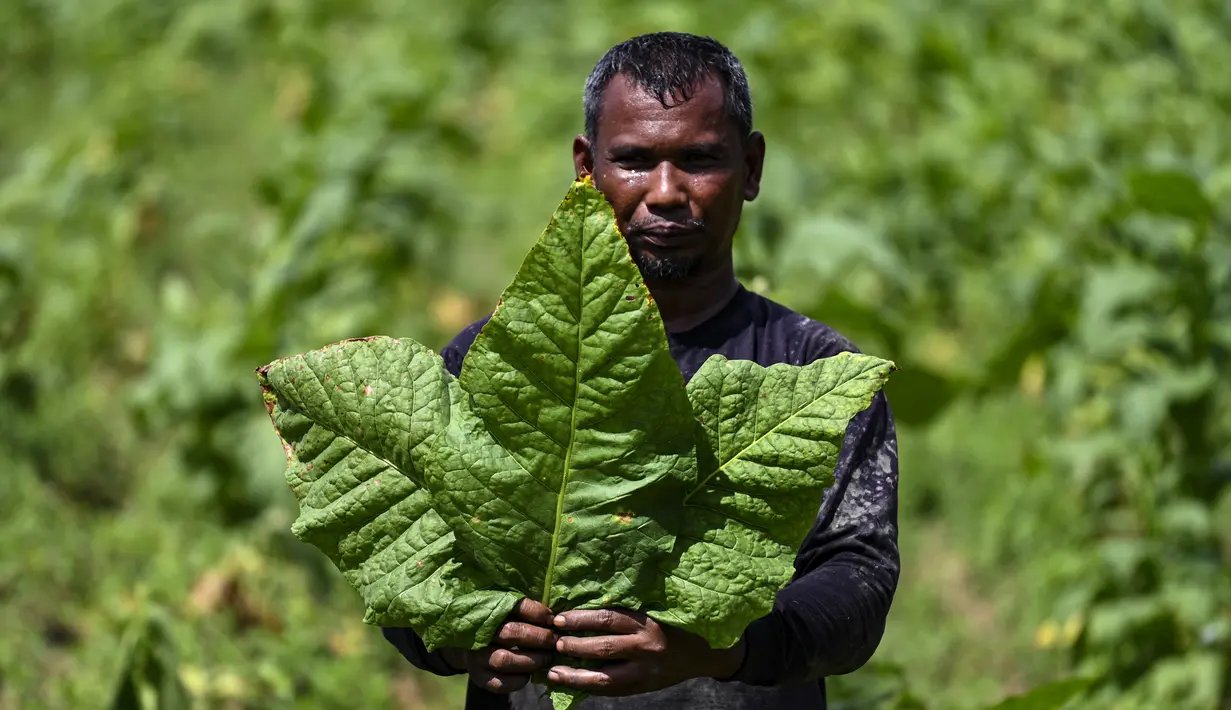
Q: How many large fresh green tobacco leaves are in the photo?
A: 3